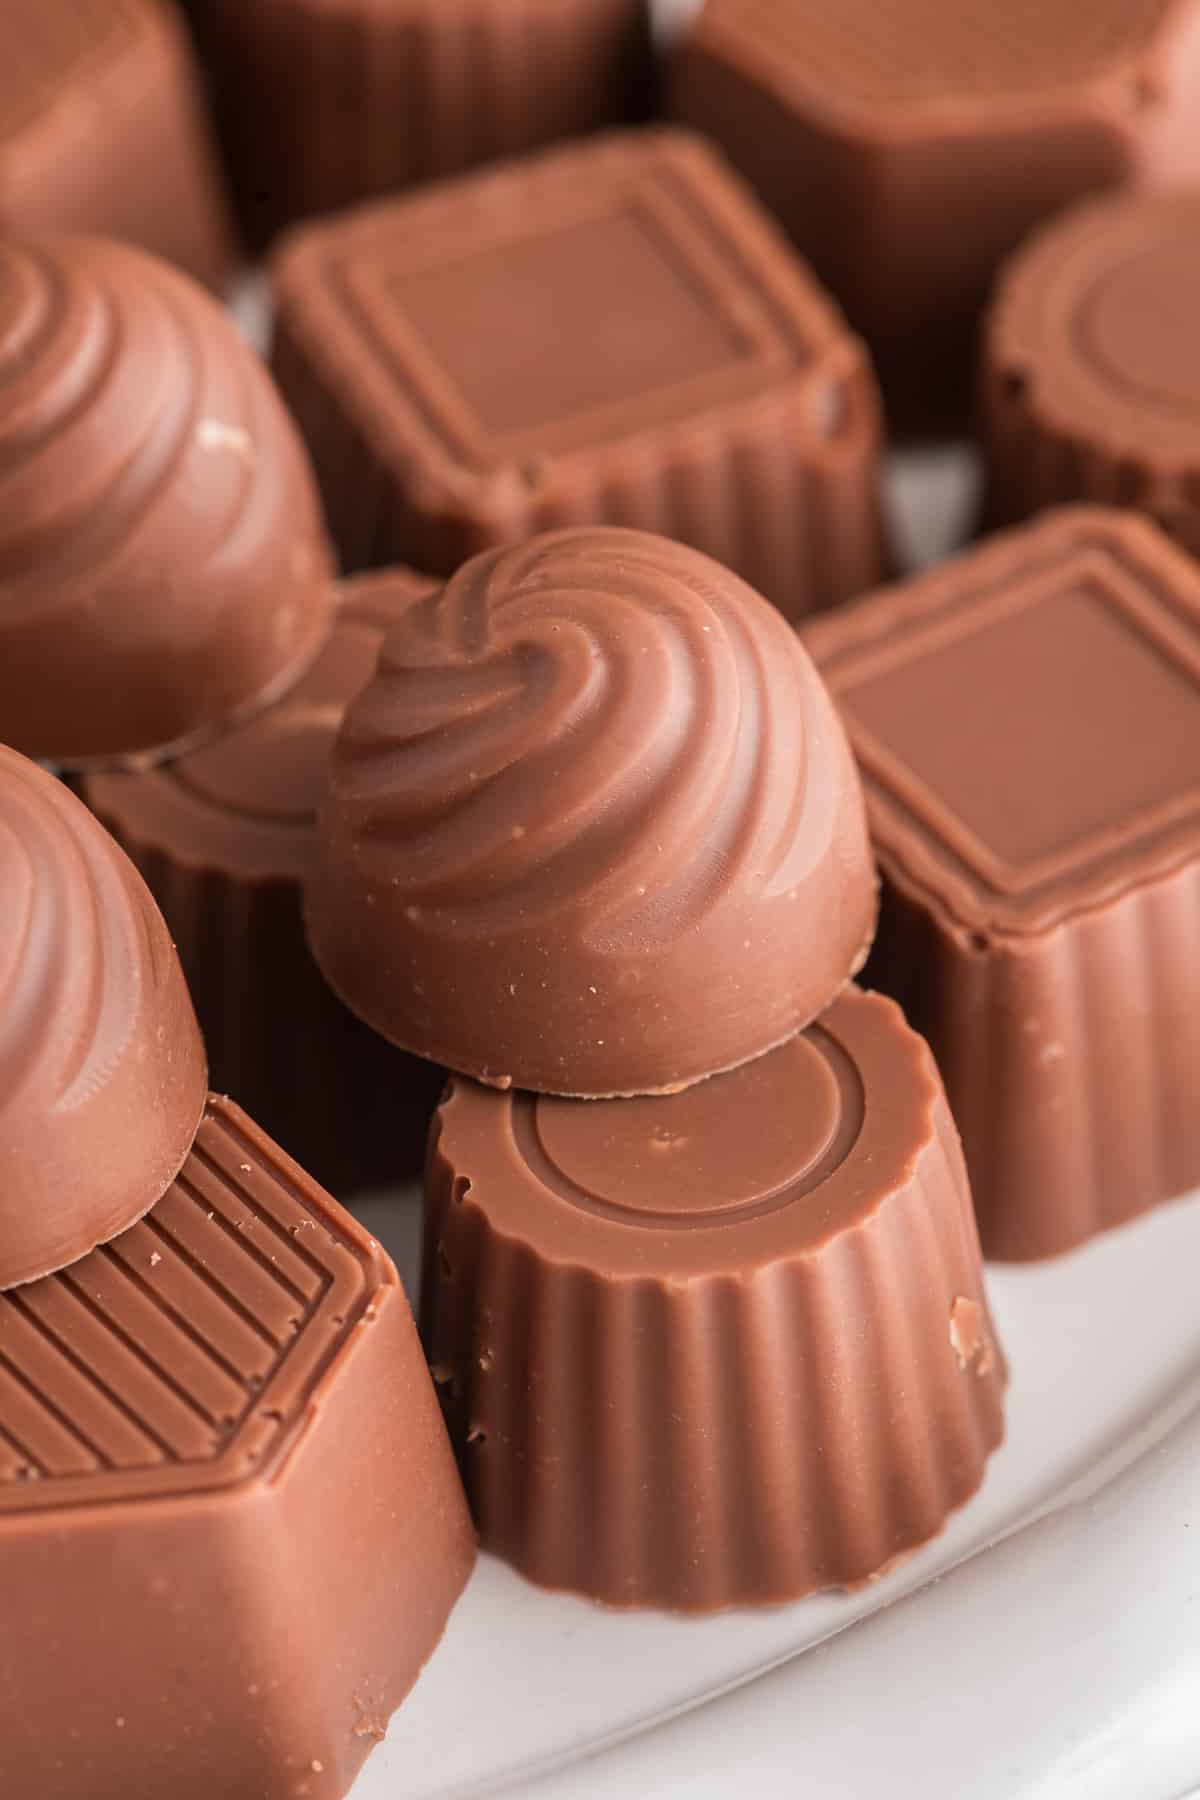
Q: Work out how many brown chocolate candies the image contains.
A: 12